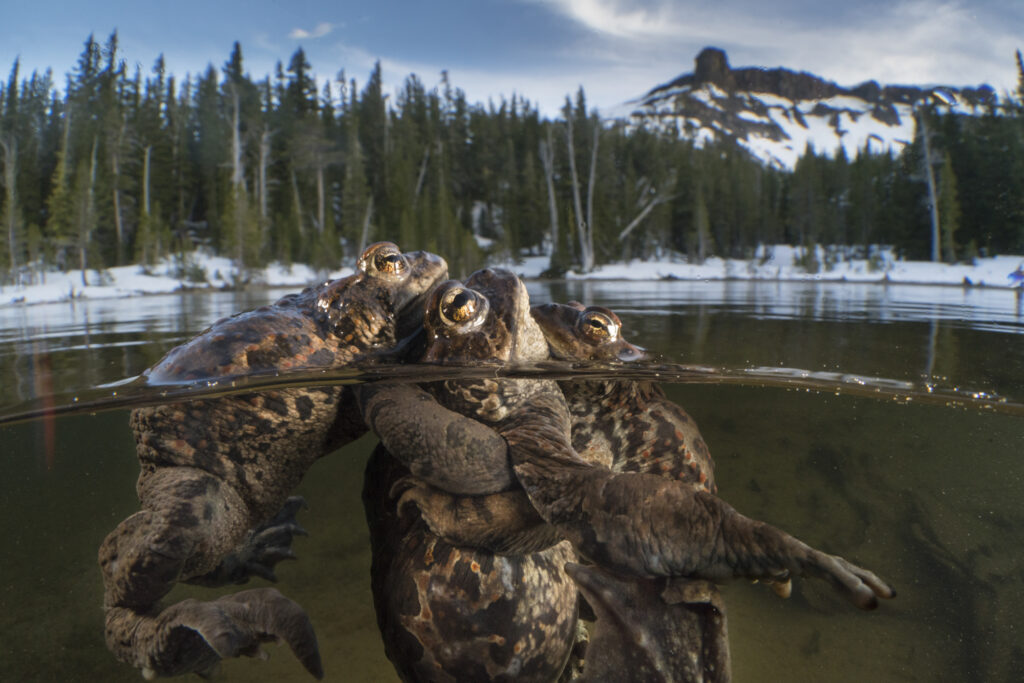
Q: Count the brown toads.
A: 3